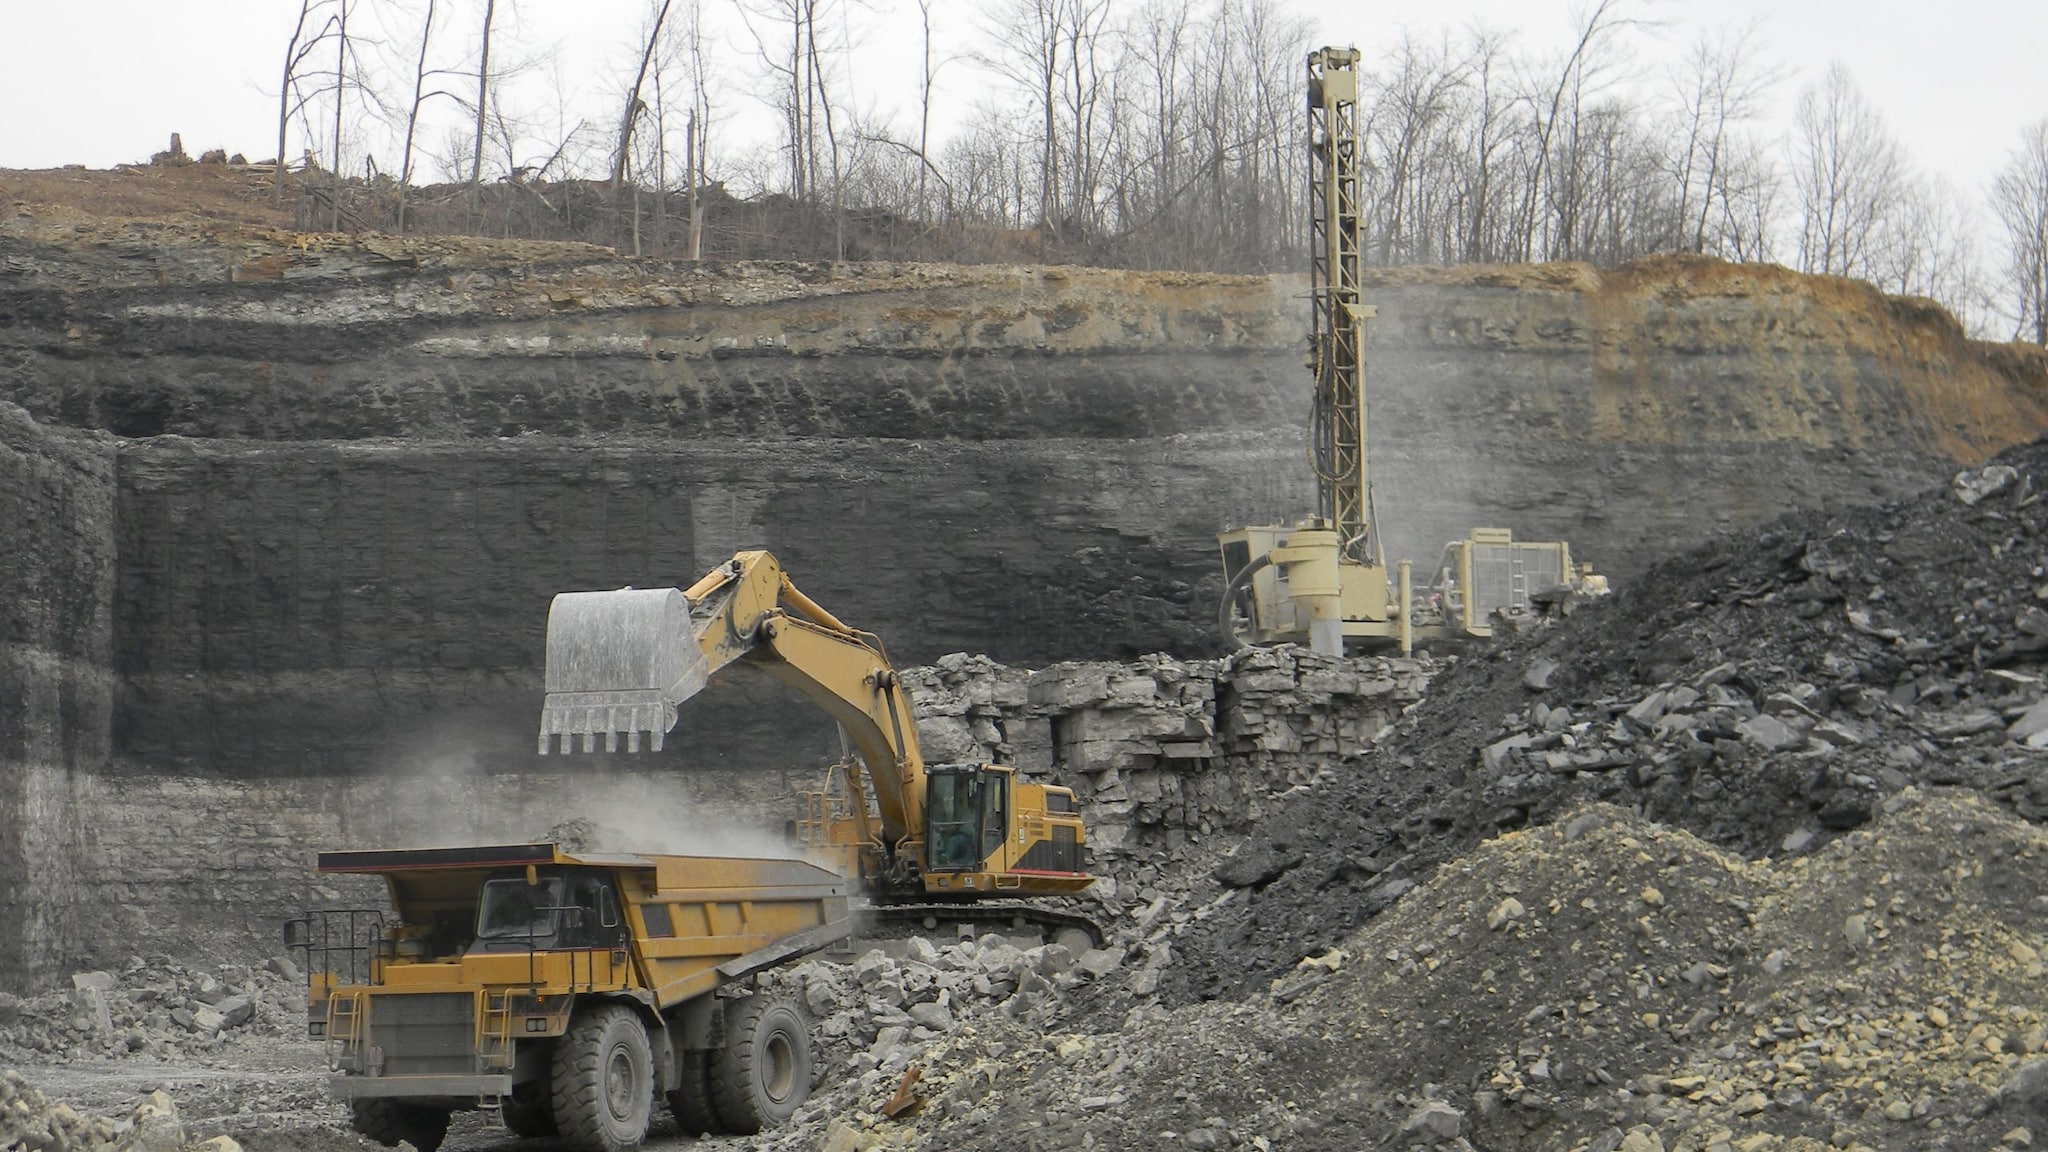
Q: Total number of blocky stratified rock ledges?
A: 1